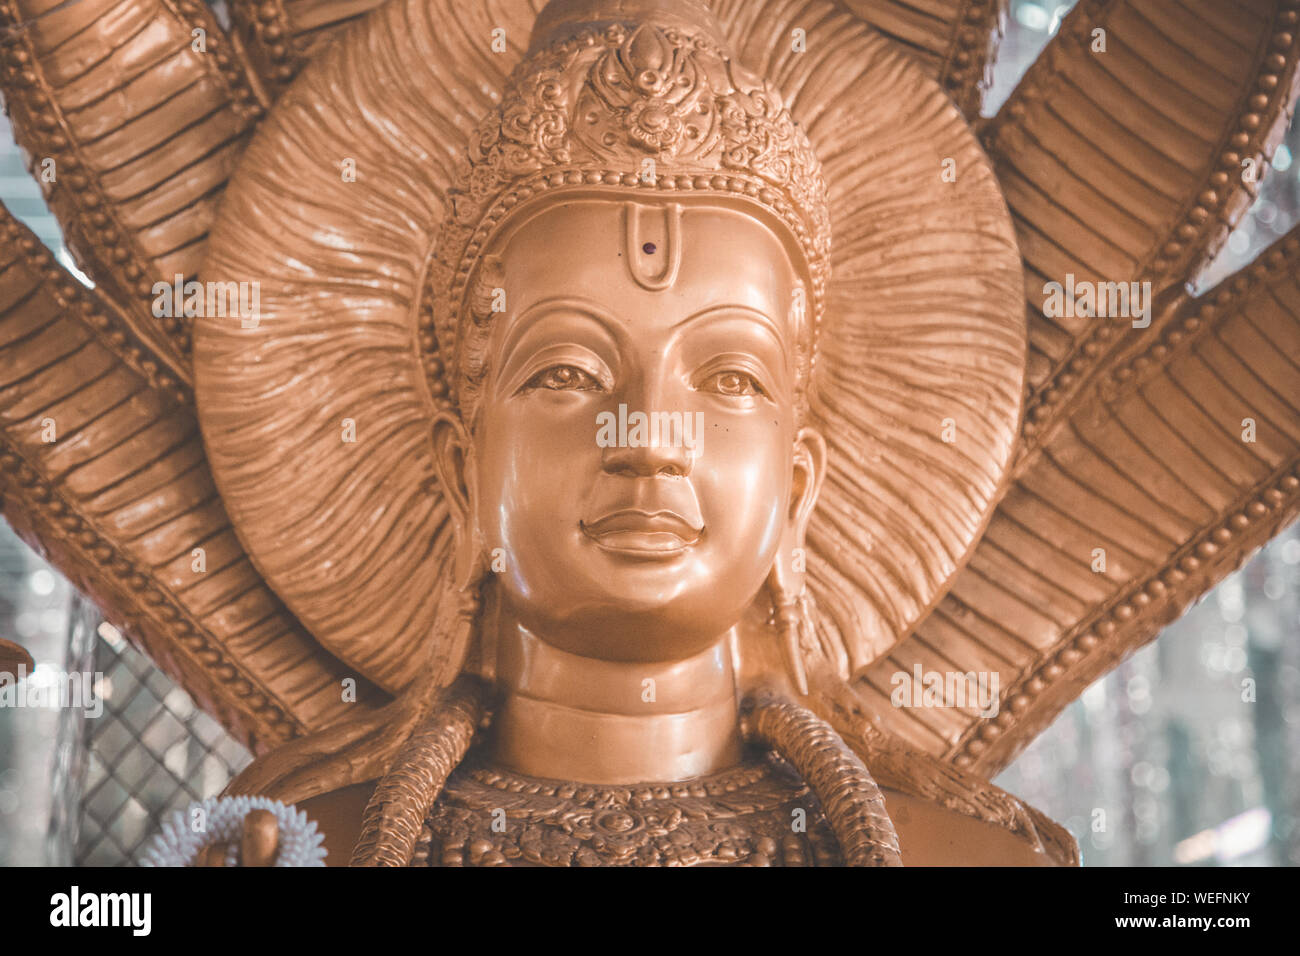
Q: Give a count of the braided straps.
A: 2